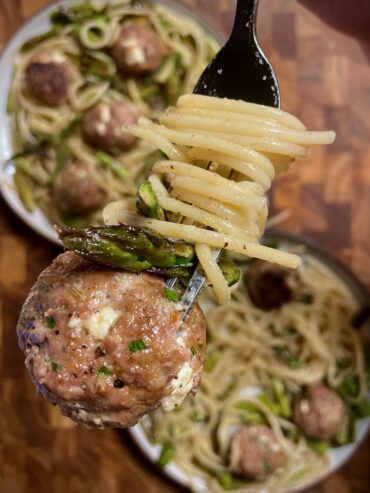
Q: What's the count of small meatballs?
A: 7